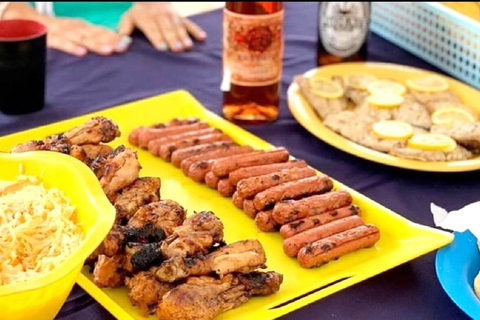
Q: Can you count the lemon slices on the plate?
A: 7